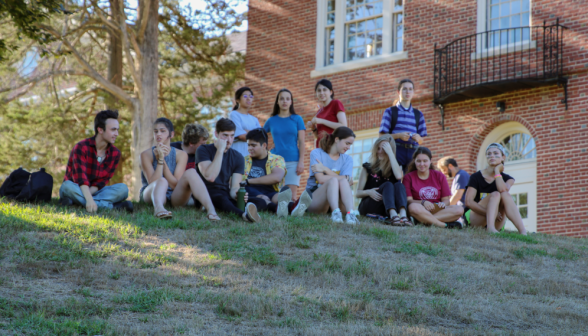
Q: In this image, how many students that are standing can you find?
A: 4